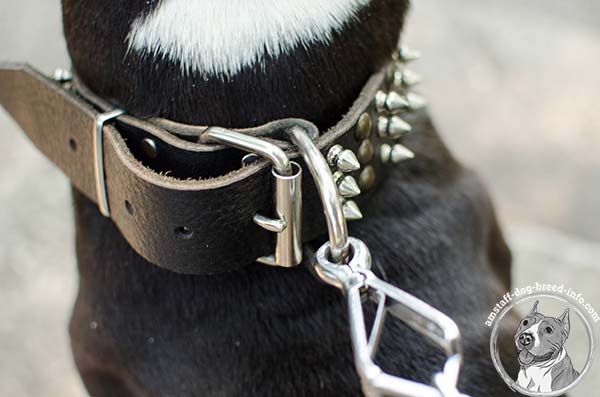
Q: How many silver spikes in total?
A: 9